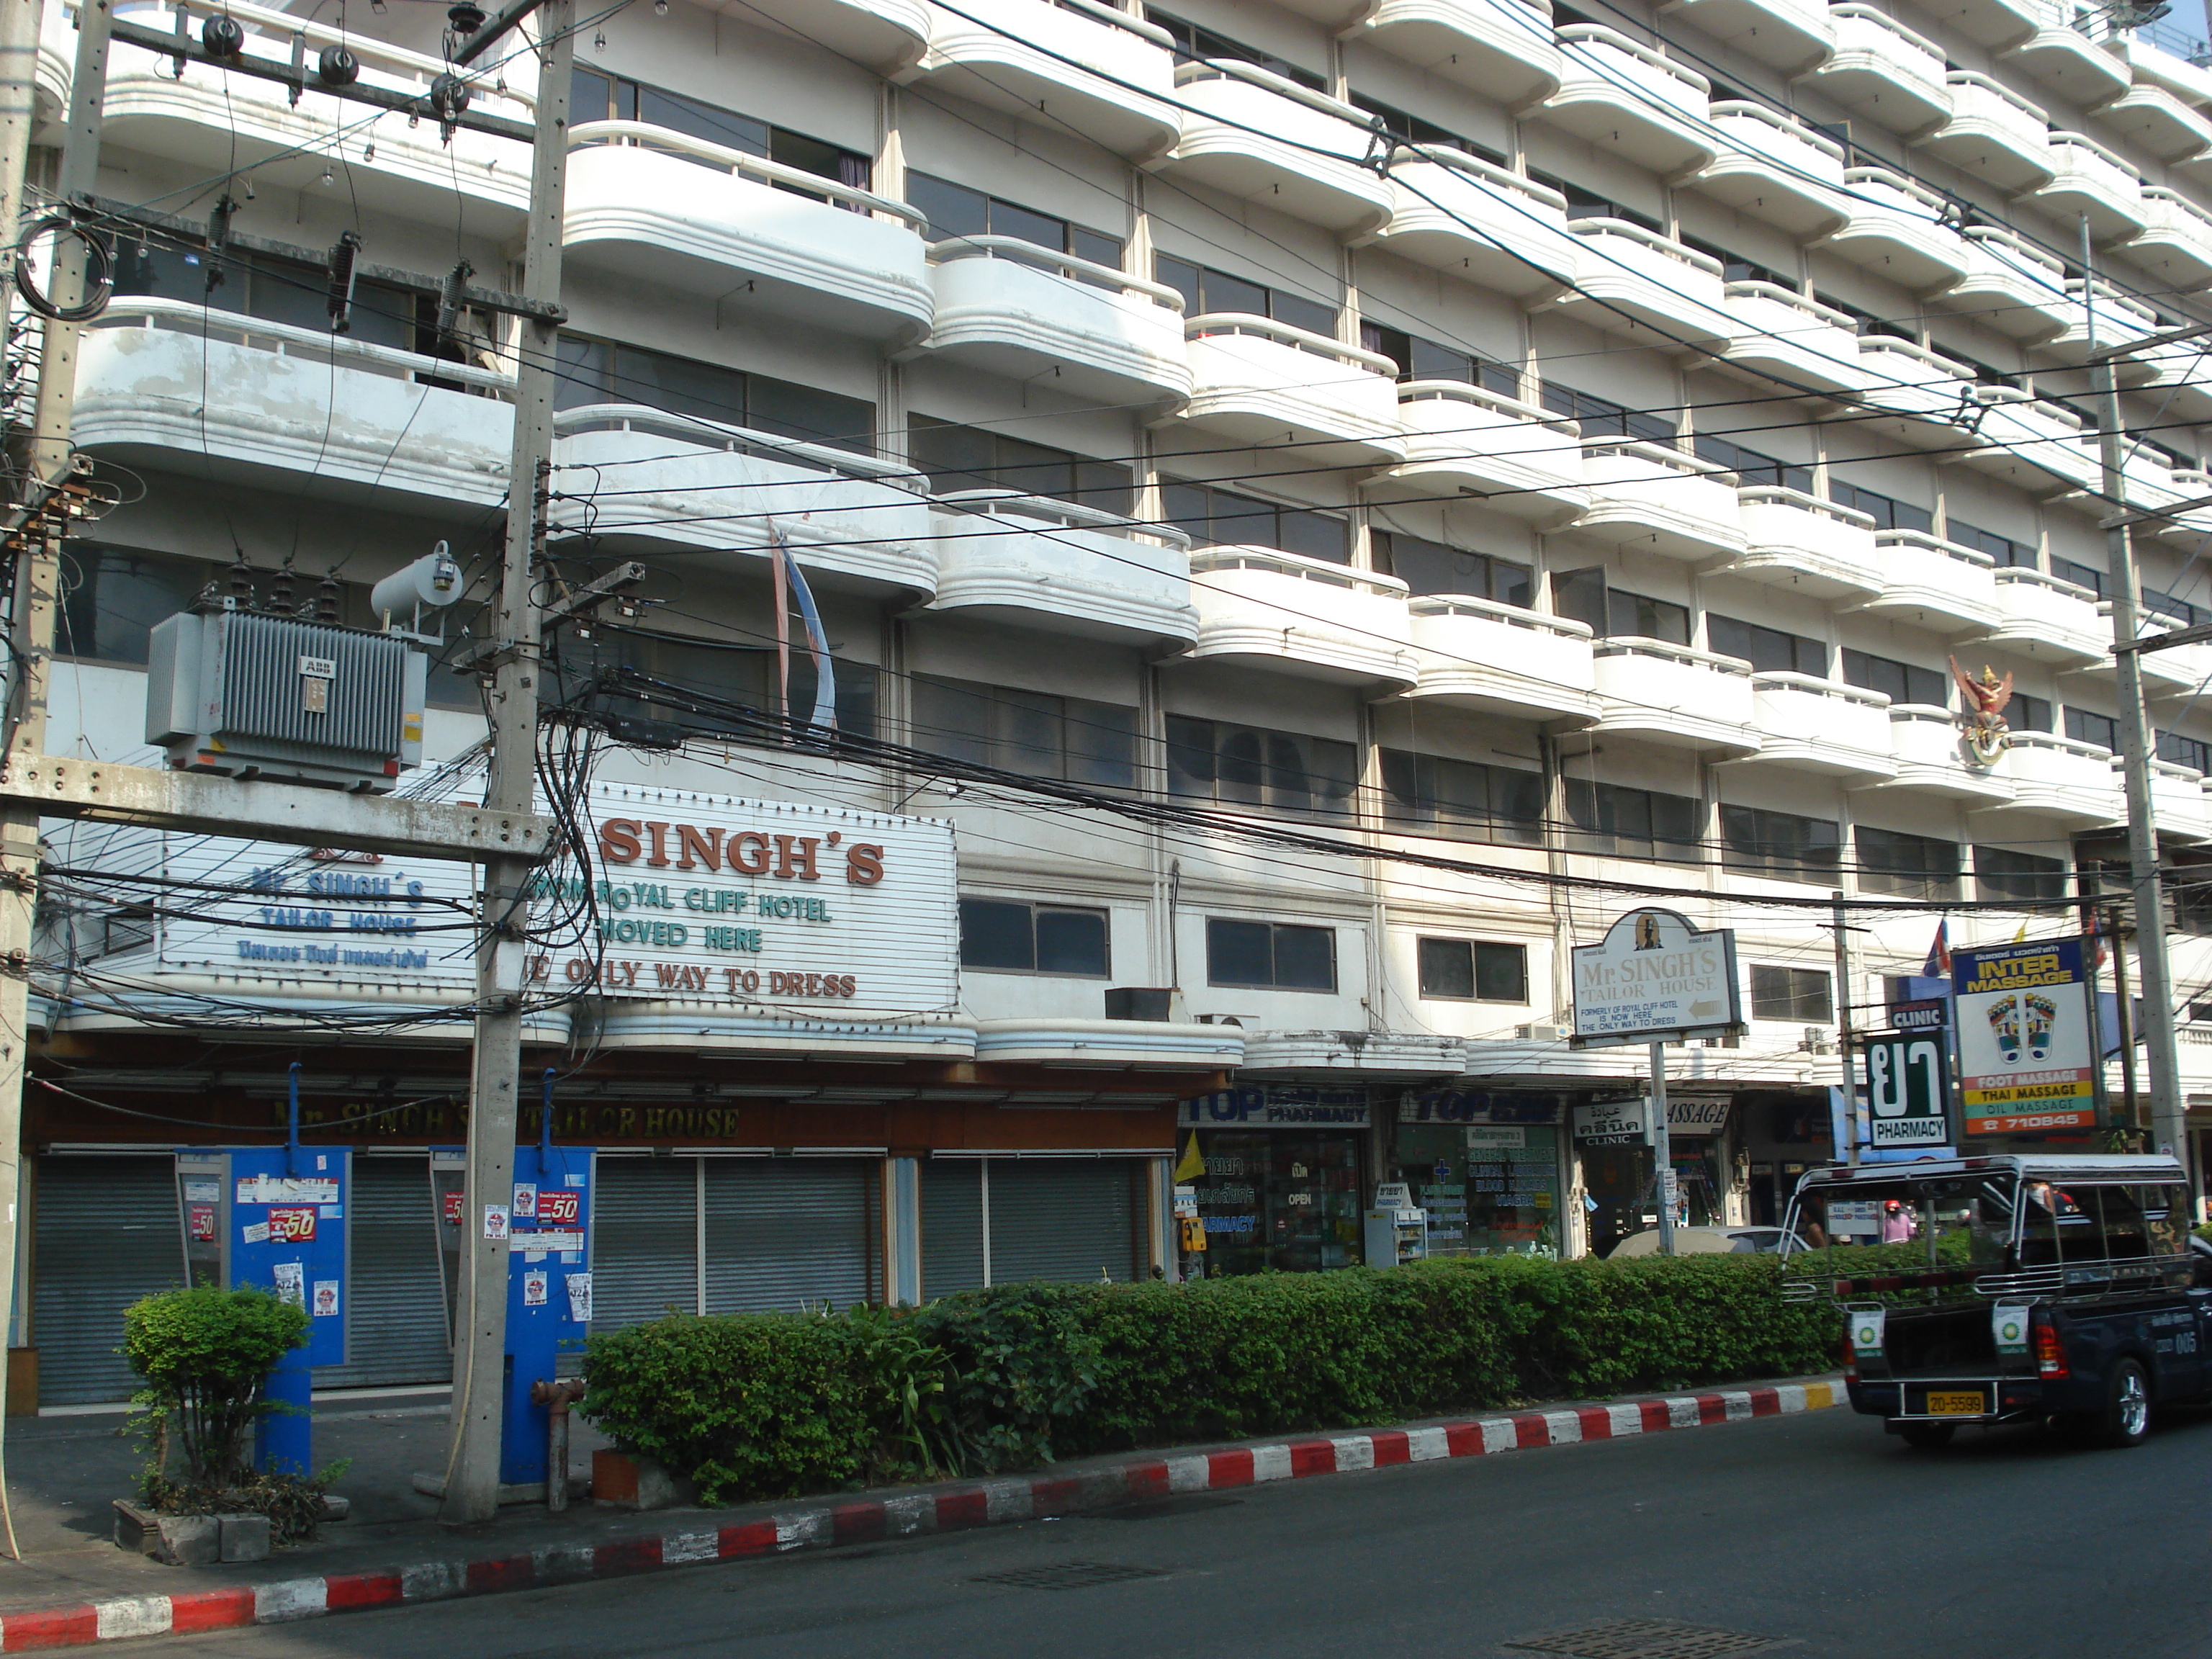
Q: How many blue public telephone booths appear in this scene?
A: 2